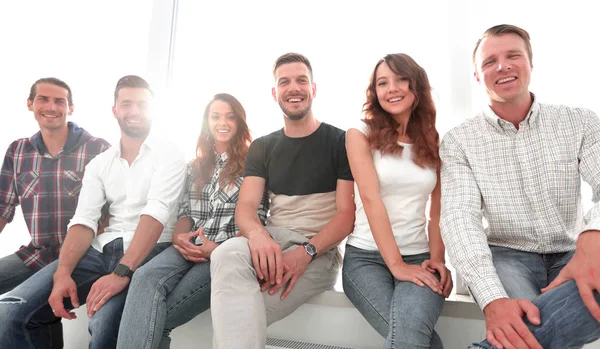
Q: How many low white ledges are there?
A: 1